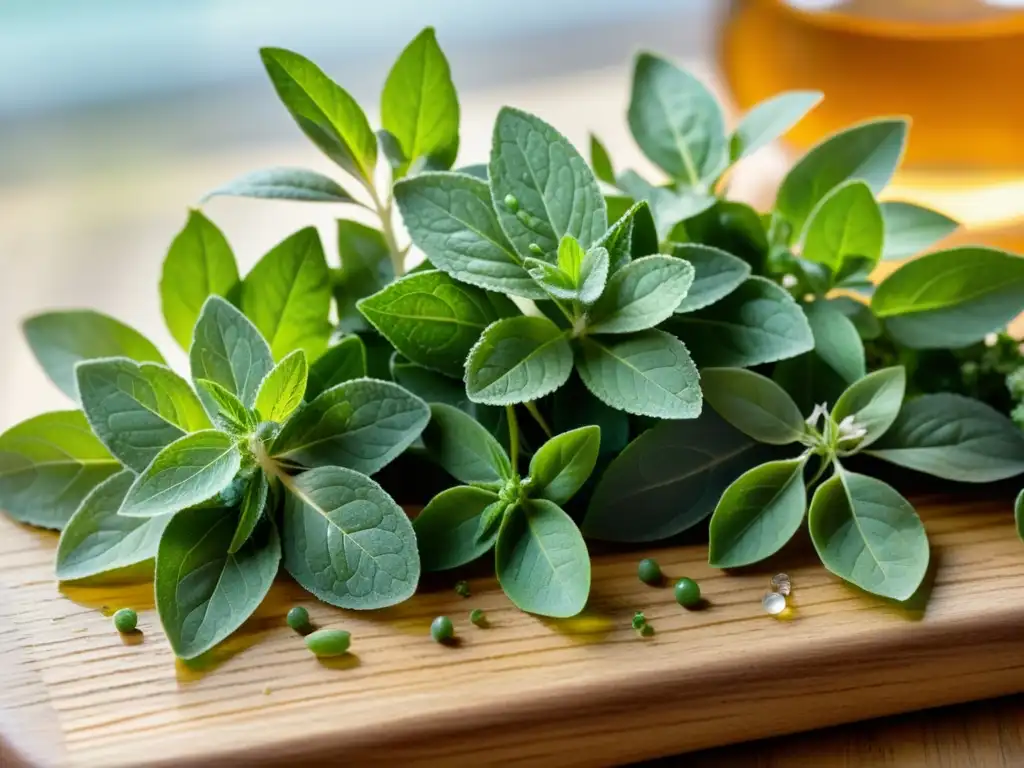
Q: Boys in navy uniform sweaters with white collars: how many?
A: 0